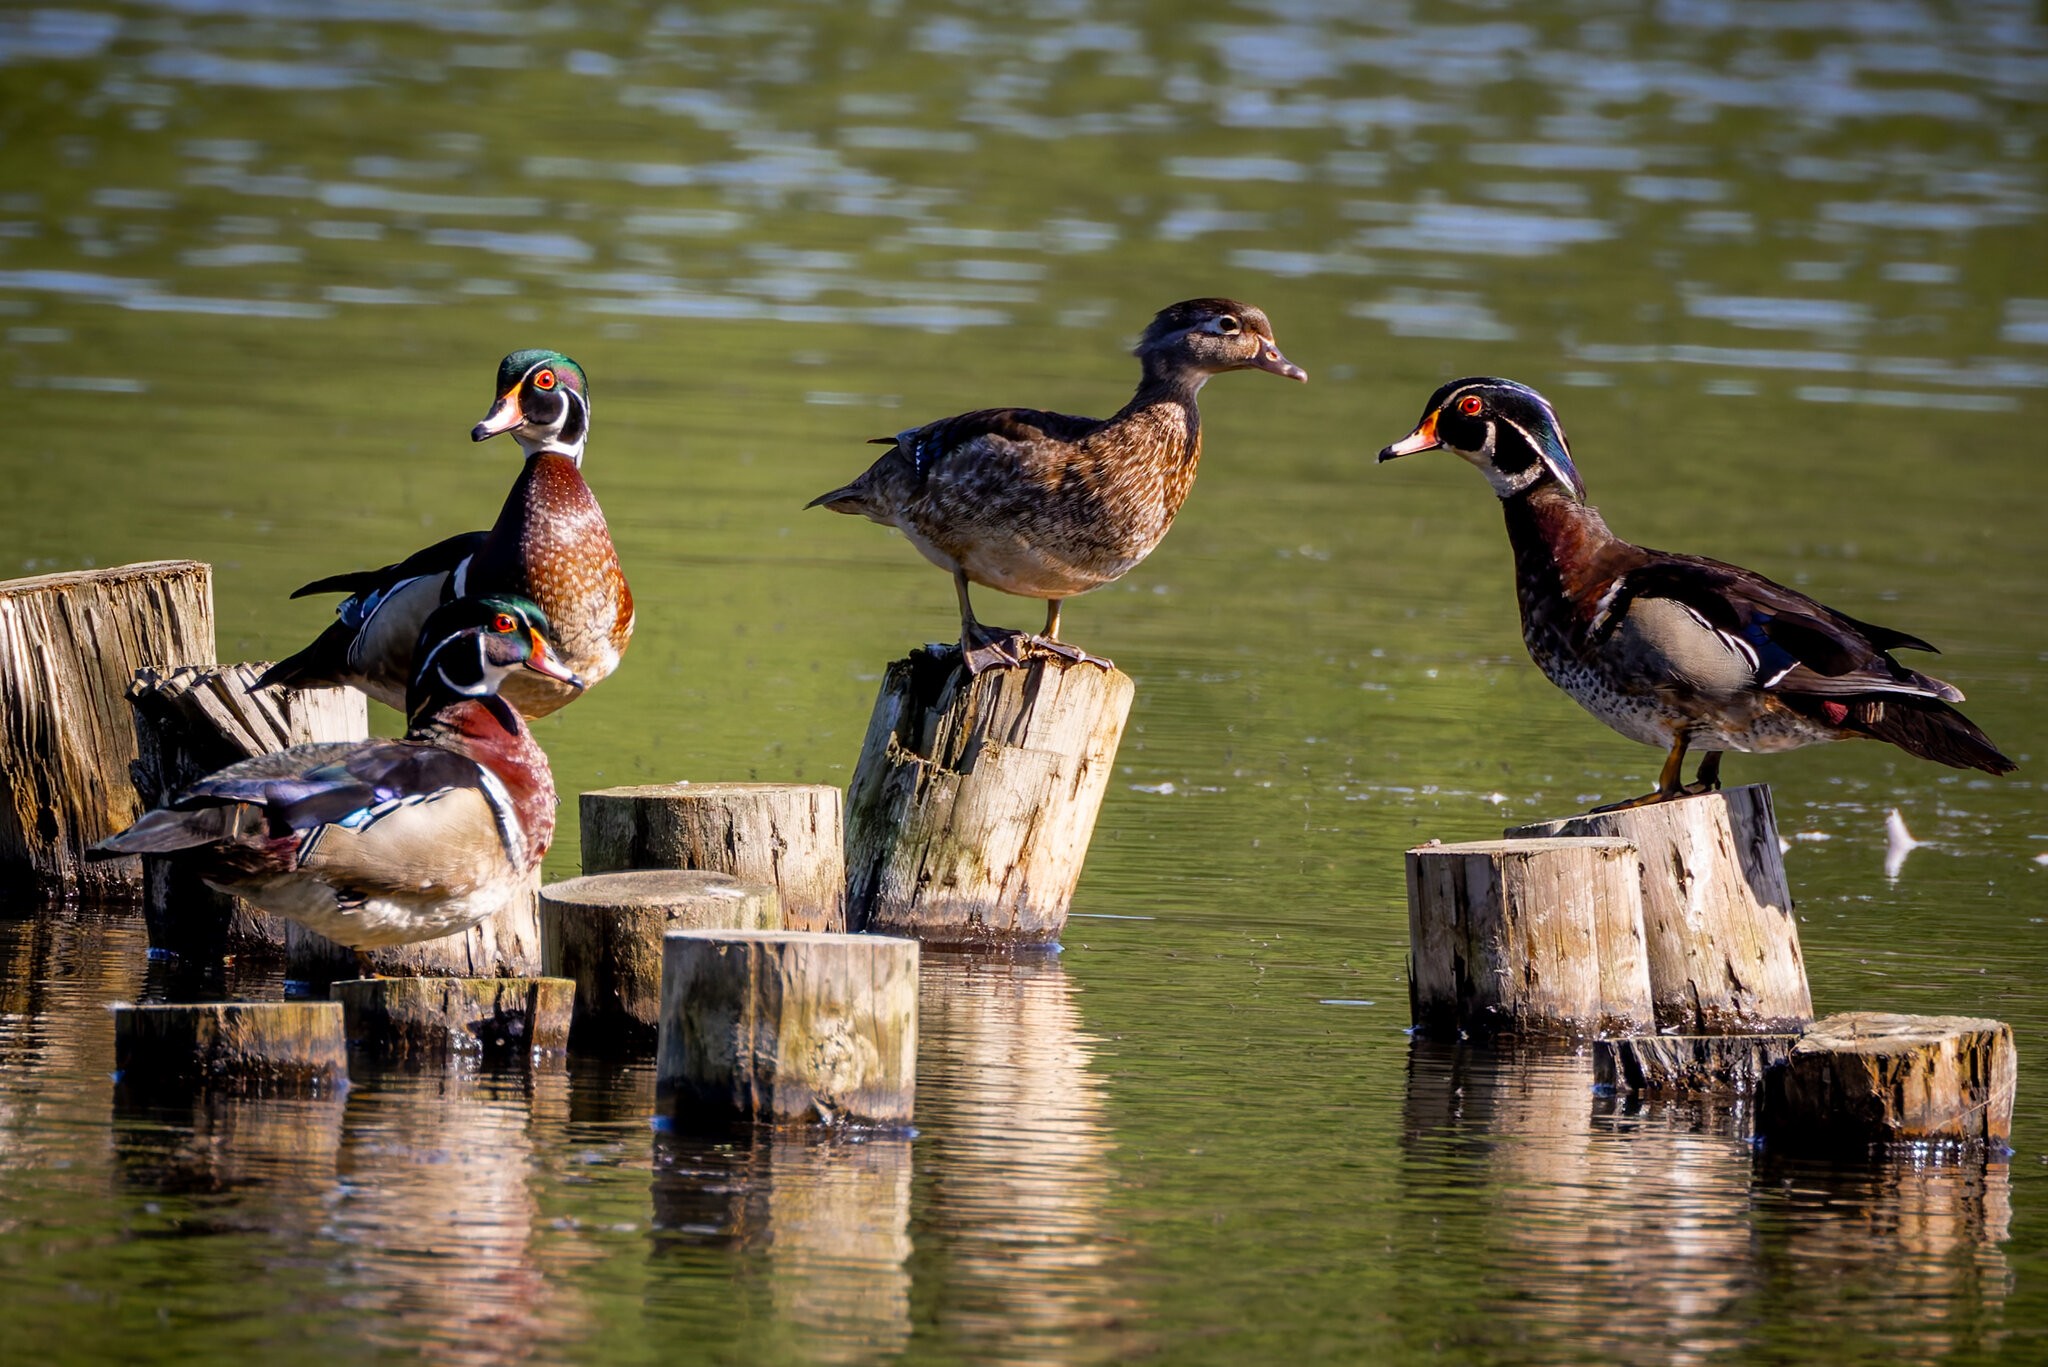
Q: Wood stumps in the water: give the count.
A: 13